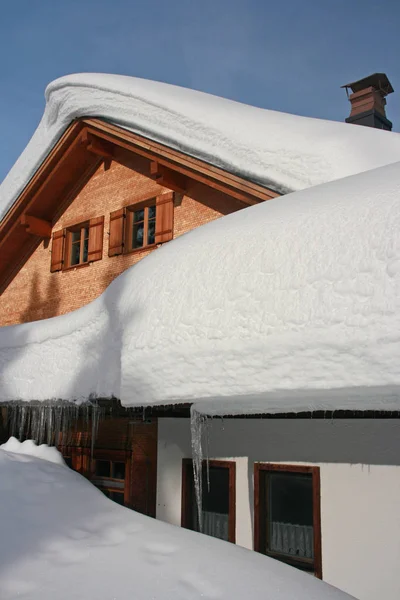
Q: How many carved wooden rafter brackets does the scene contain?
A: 3